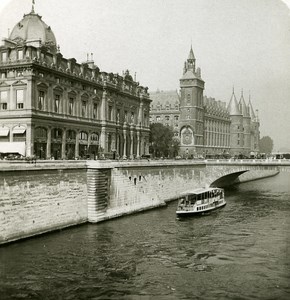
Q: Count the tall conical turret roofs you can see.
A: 3